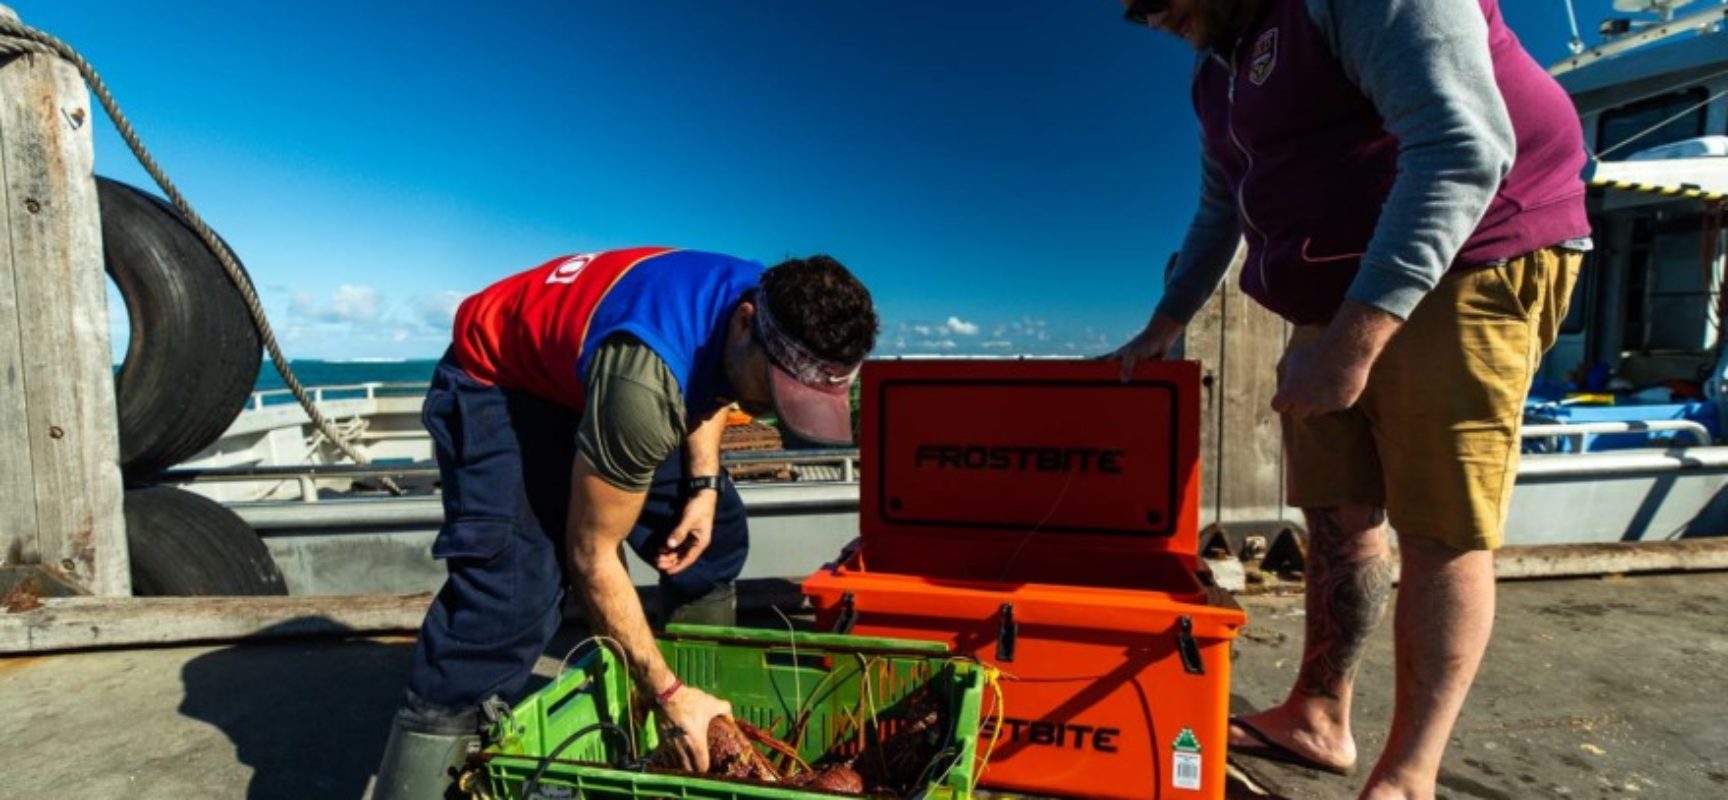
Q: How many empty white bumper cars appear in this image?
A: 0